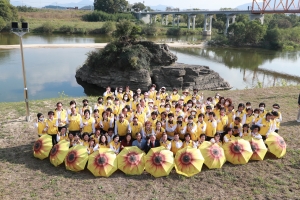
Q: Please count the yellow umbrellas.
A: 11